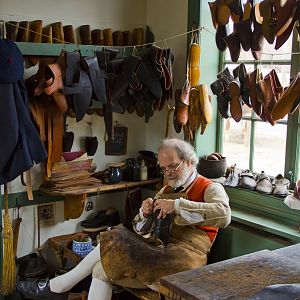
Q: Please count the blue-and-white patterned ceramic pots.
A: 1